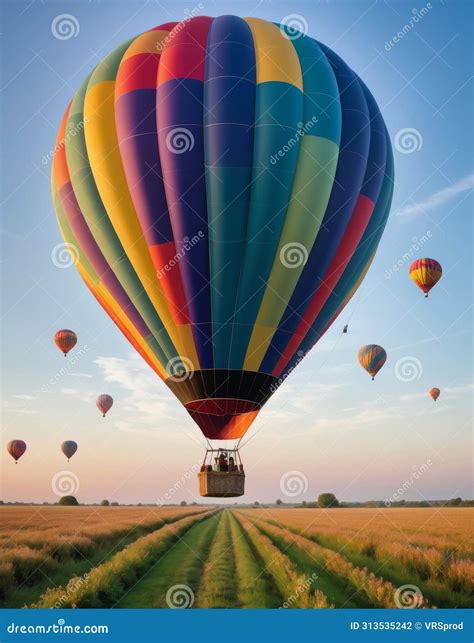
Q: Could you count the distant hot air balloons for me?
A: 7